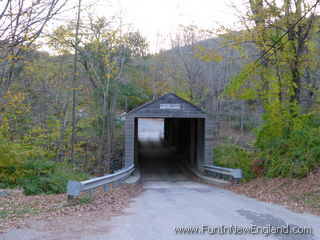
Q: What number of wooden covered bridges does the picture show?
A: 1